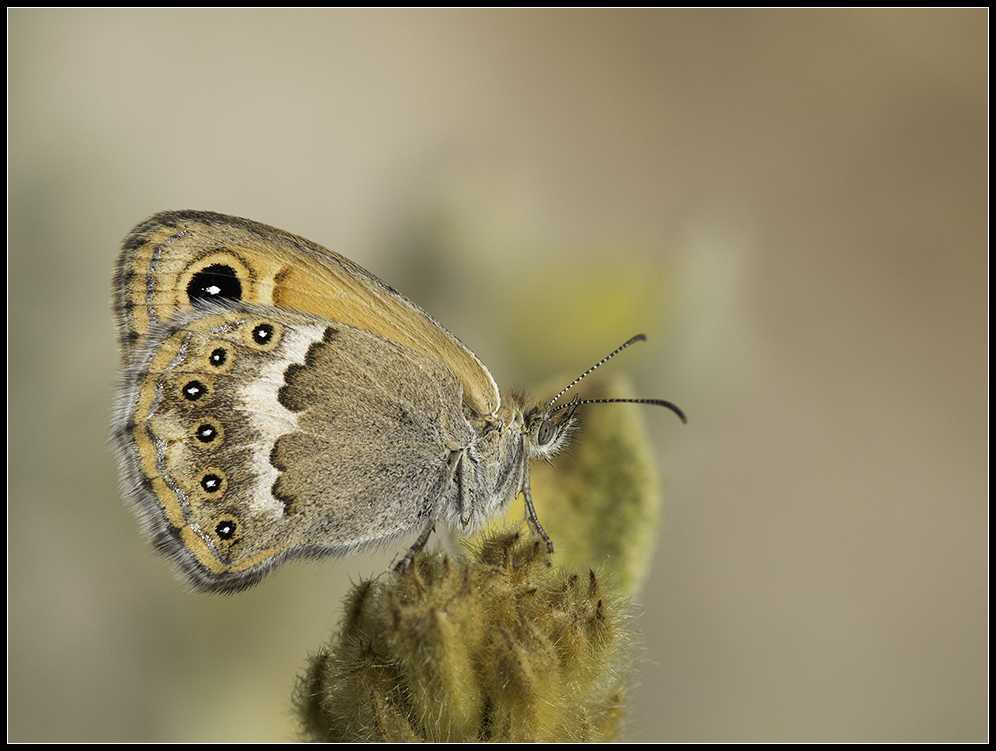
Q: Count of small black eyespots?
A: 6